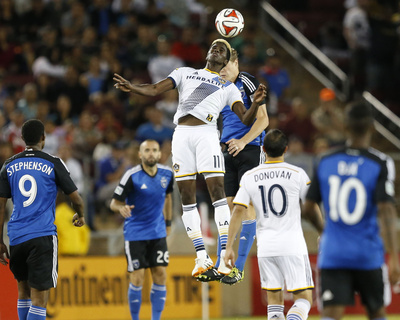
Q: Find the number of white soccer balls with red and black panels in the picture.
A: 1